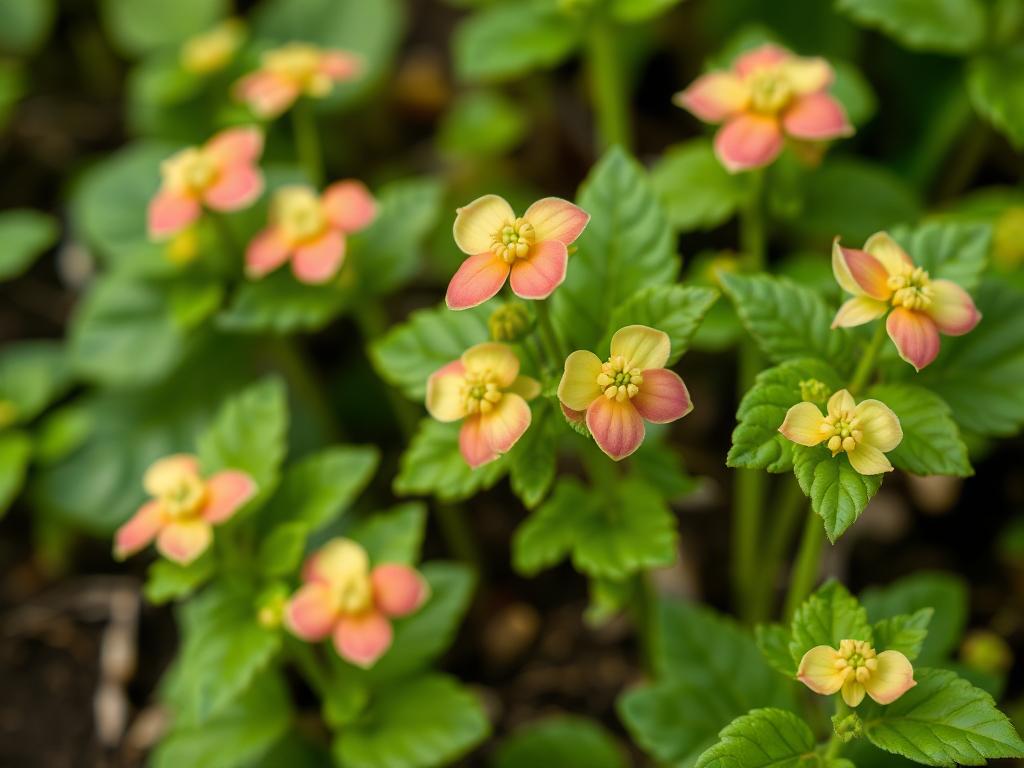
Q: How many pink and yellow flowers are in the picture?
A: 12